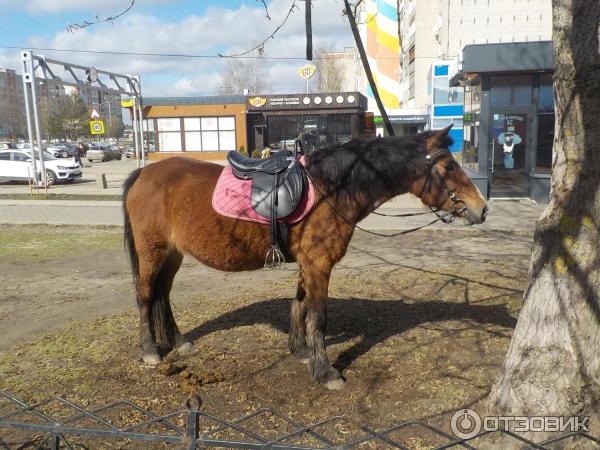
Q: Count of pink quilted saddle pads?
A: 1